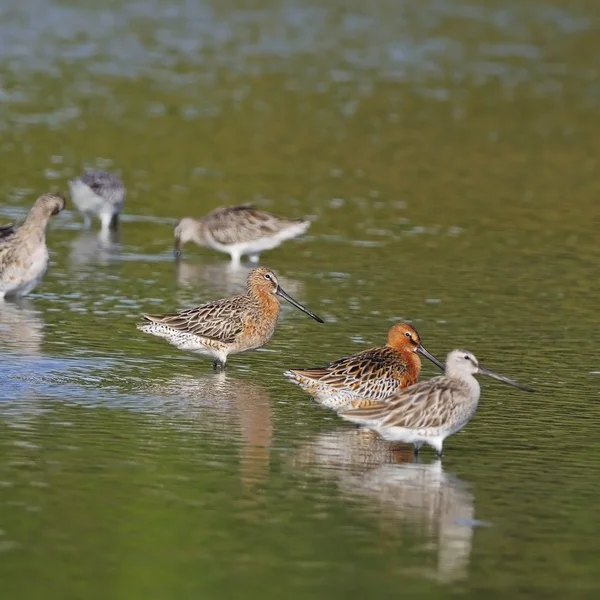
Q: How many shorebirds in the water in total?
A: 6